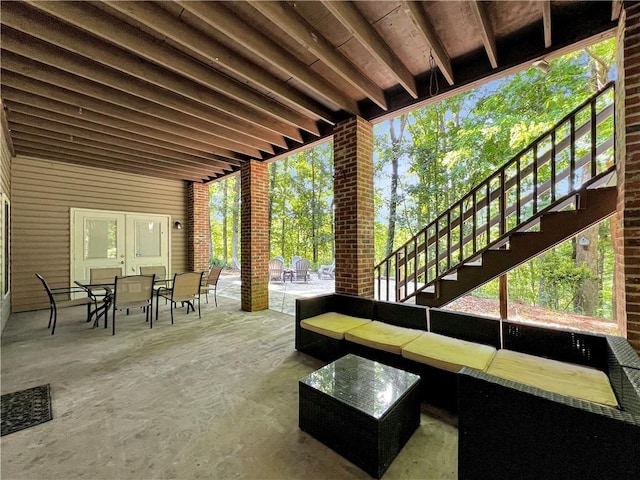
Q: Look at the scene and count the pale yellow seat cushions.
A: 4